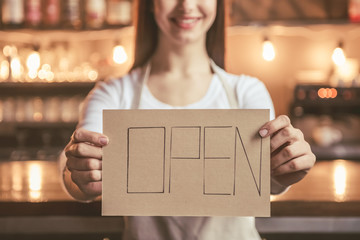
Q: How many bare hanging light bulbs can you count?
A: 4